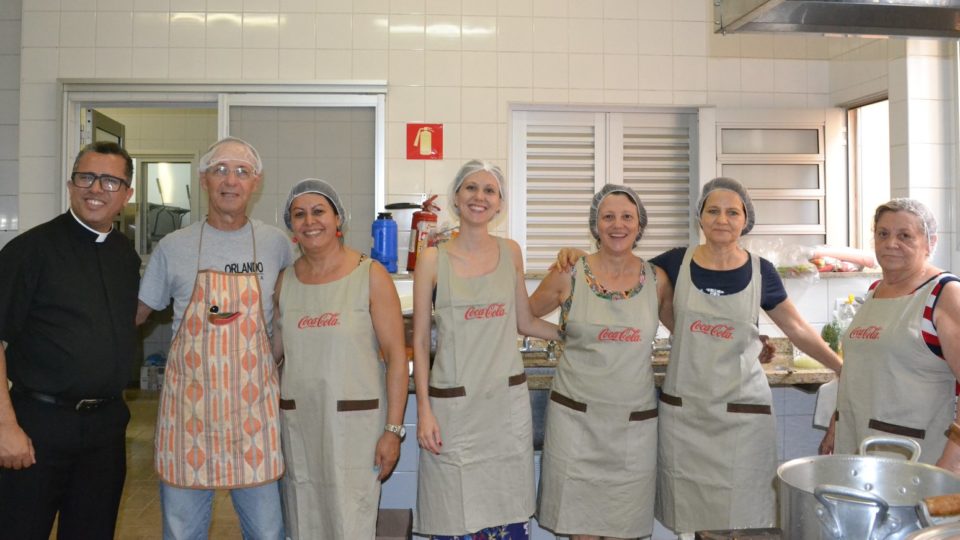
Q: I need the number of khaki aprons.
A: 5